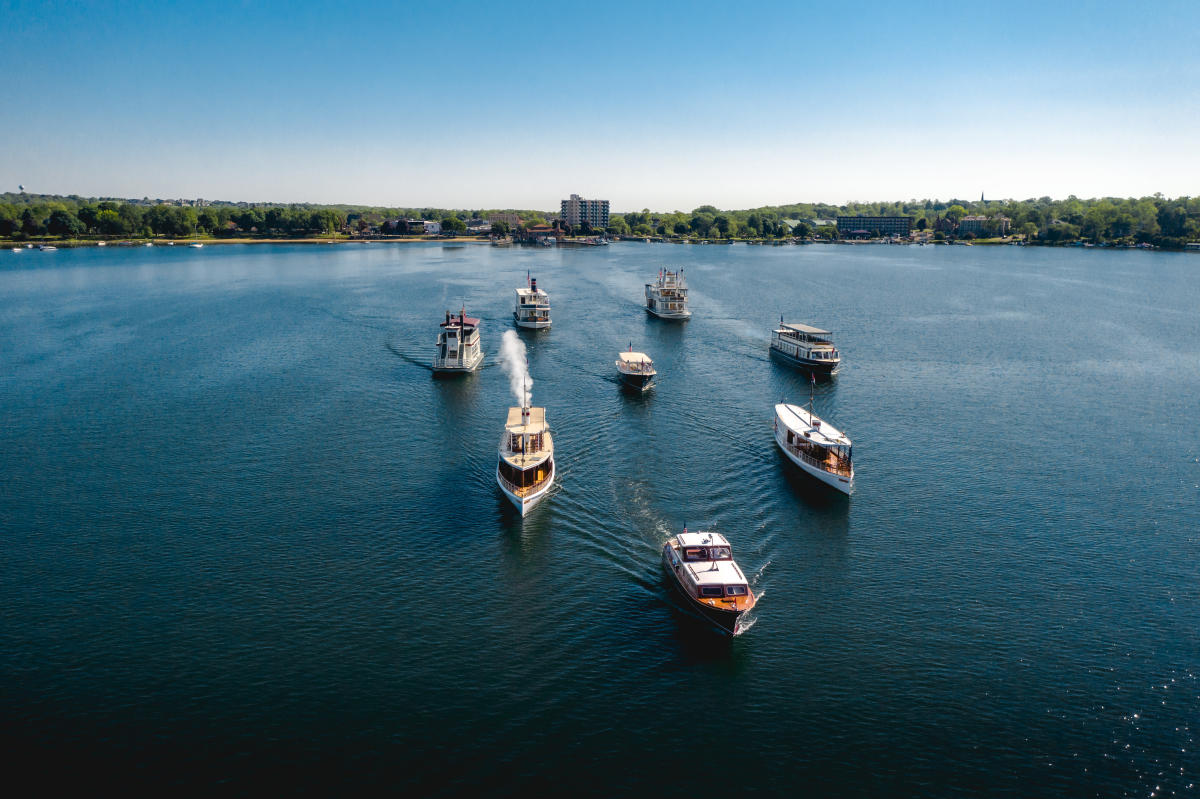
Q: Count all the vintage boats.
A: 8